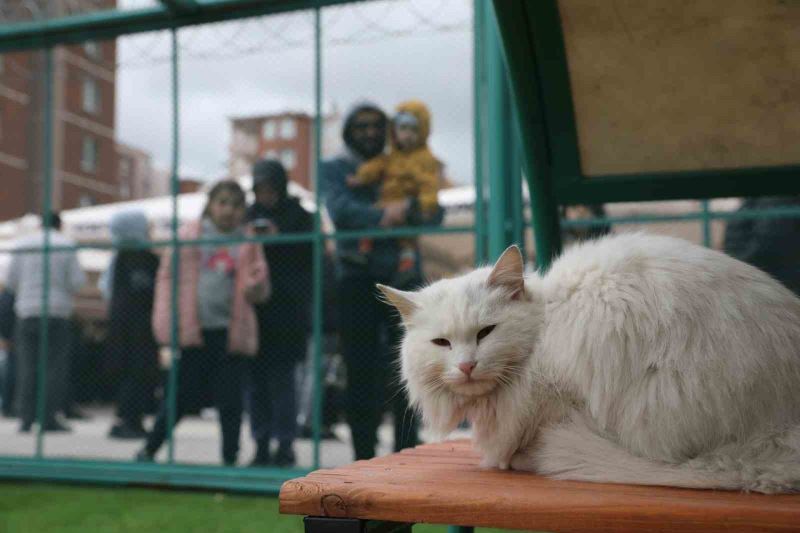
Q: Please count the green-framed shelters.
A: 1